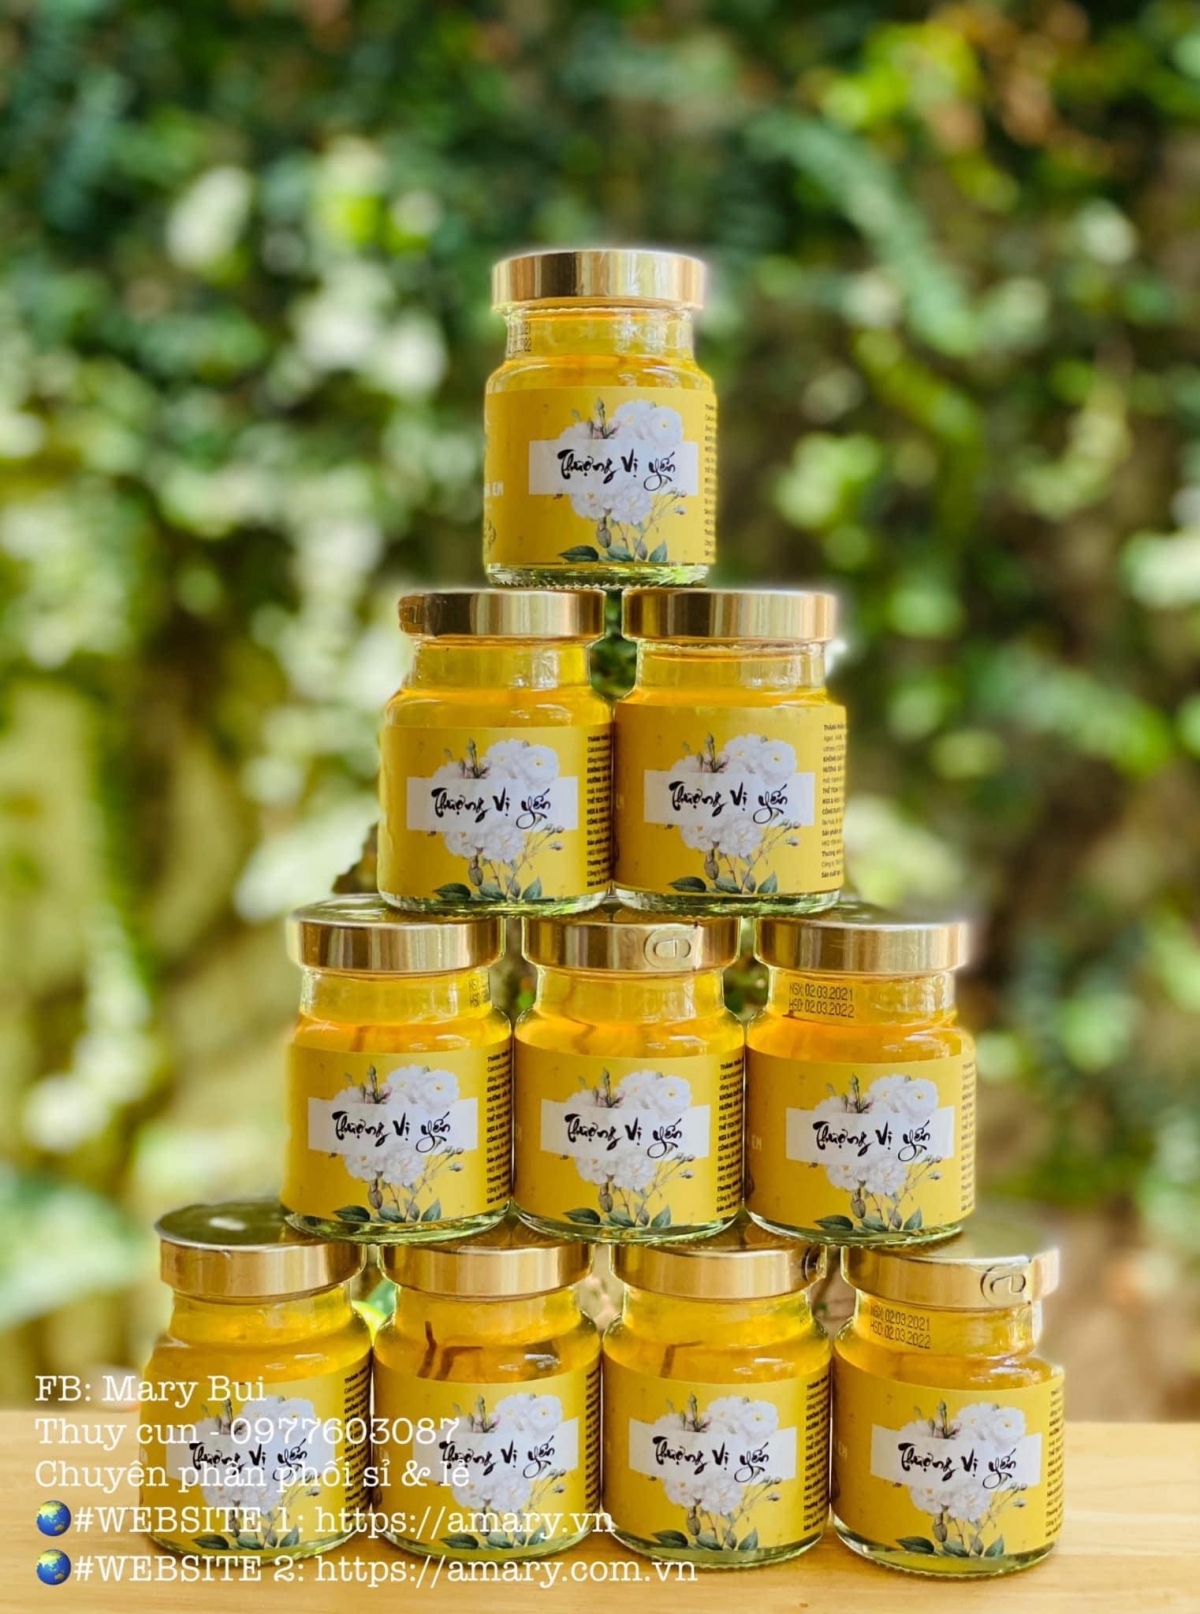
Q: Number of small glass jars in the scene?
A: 10